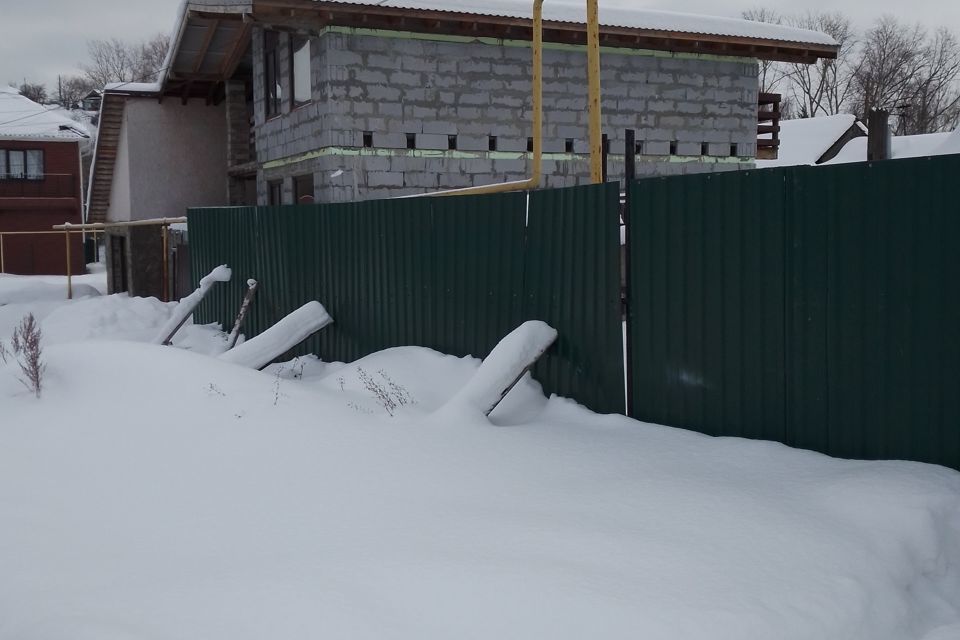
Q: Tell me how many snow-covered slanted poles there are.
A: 4